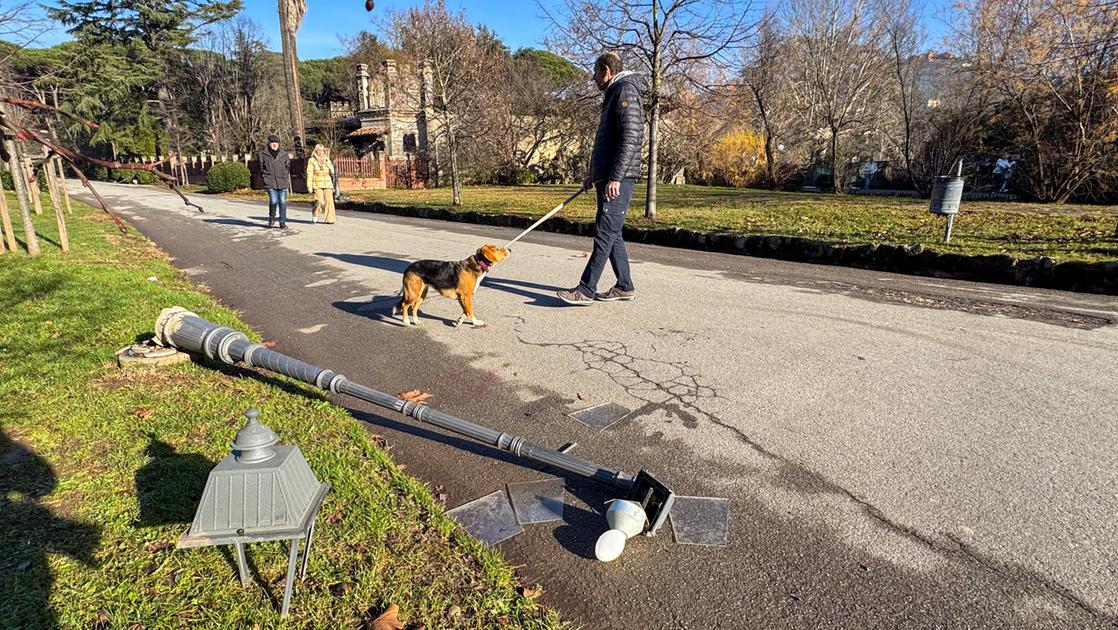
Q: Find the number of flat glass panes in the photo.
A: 4